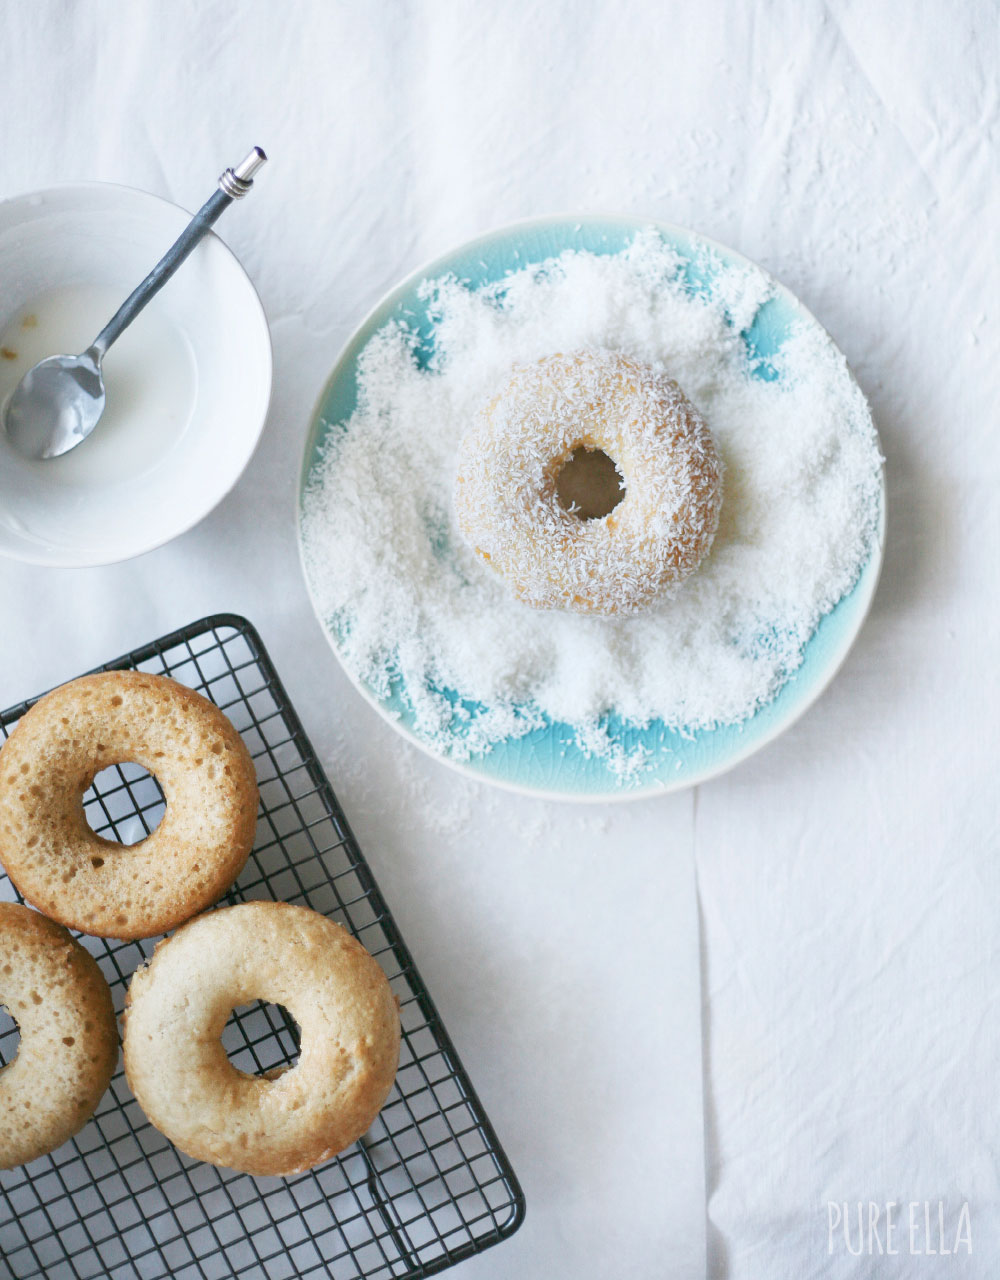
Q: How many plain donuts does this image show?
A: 3